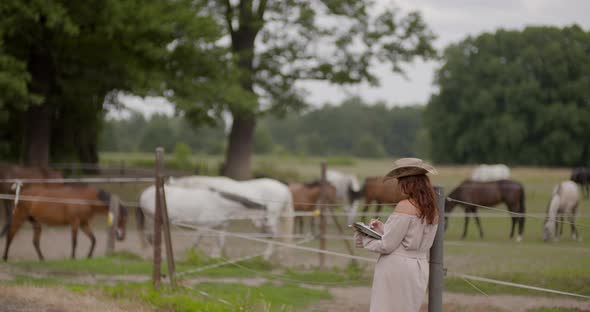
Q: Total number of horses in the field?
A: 11